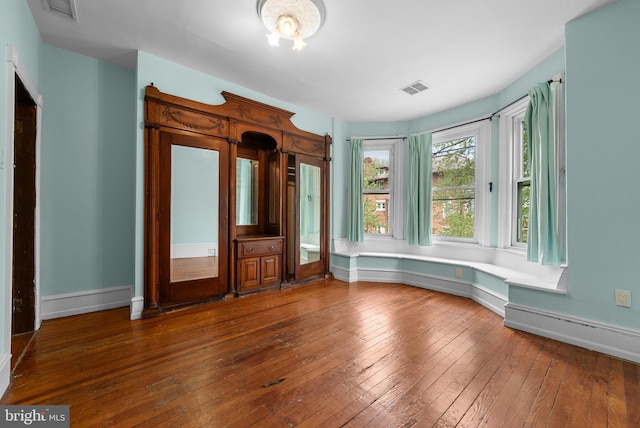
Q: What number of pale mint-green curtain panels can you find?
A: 3